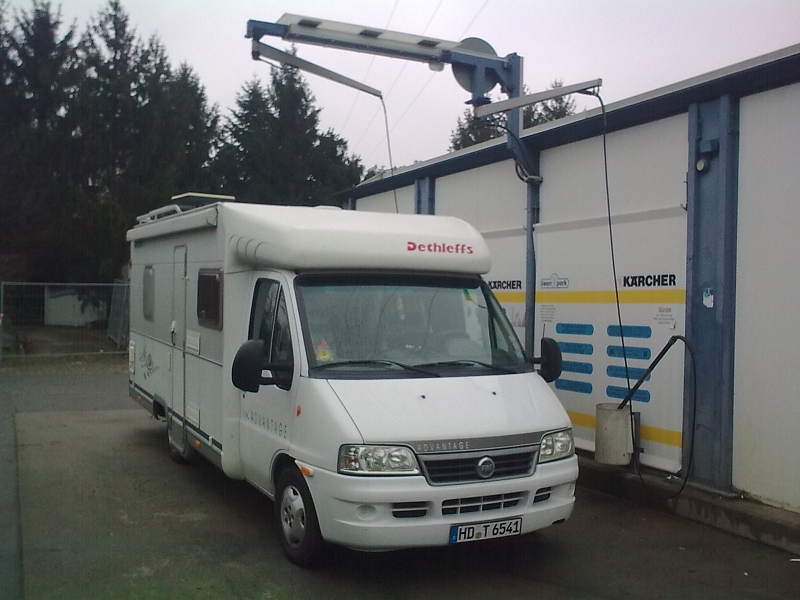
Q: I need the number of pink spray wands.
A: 0